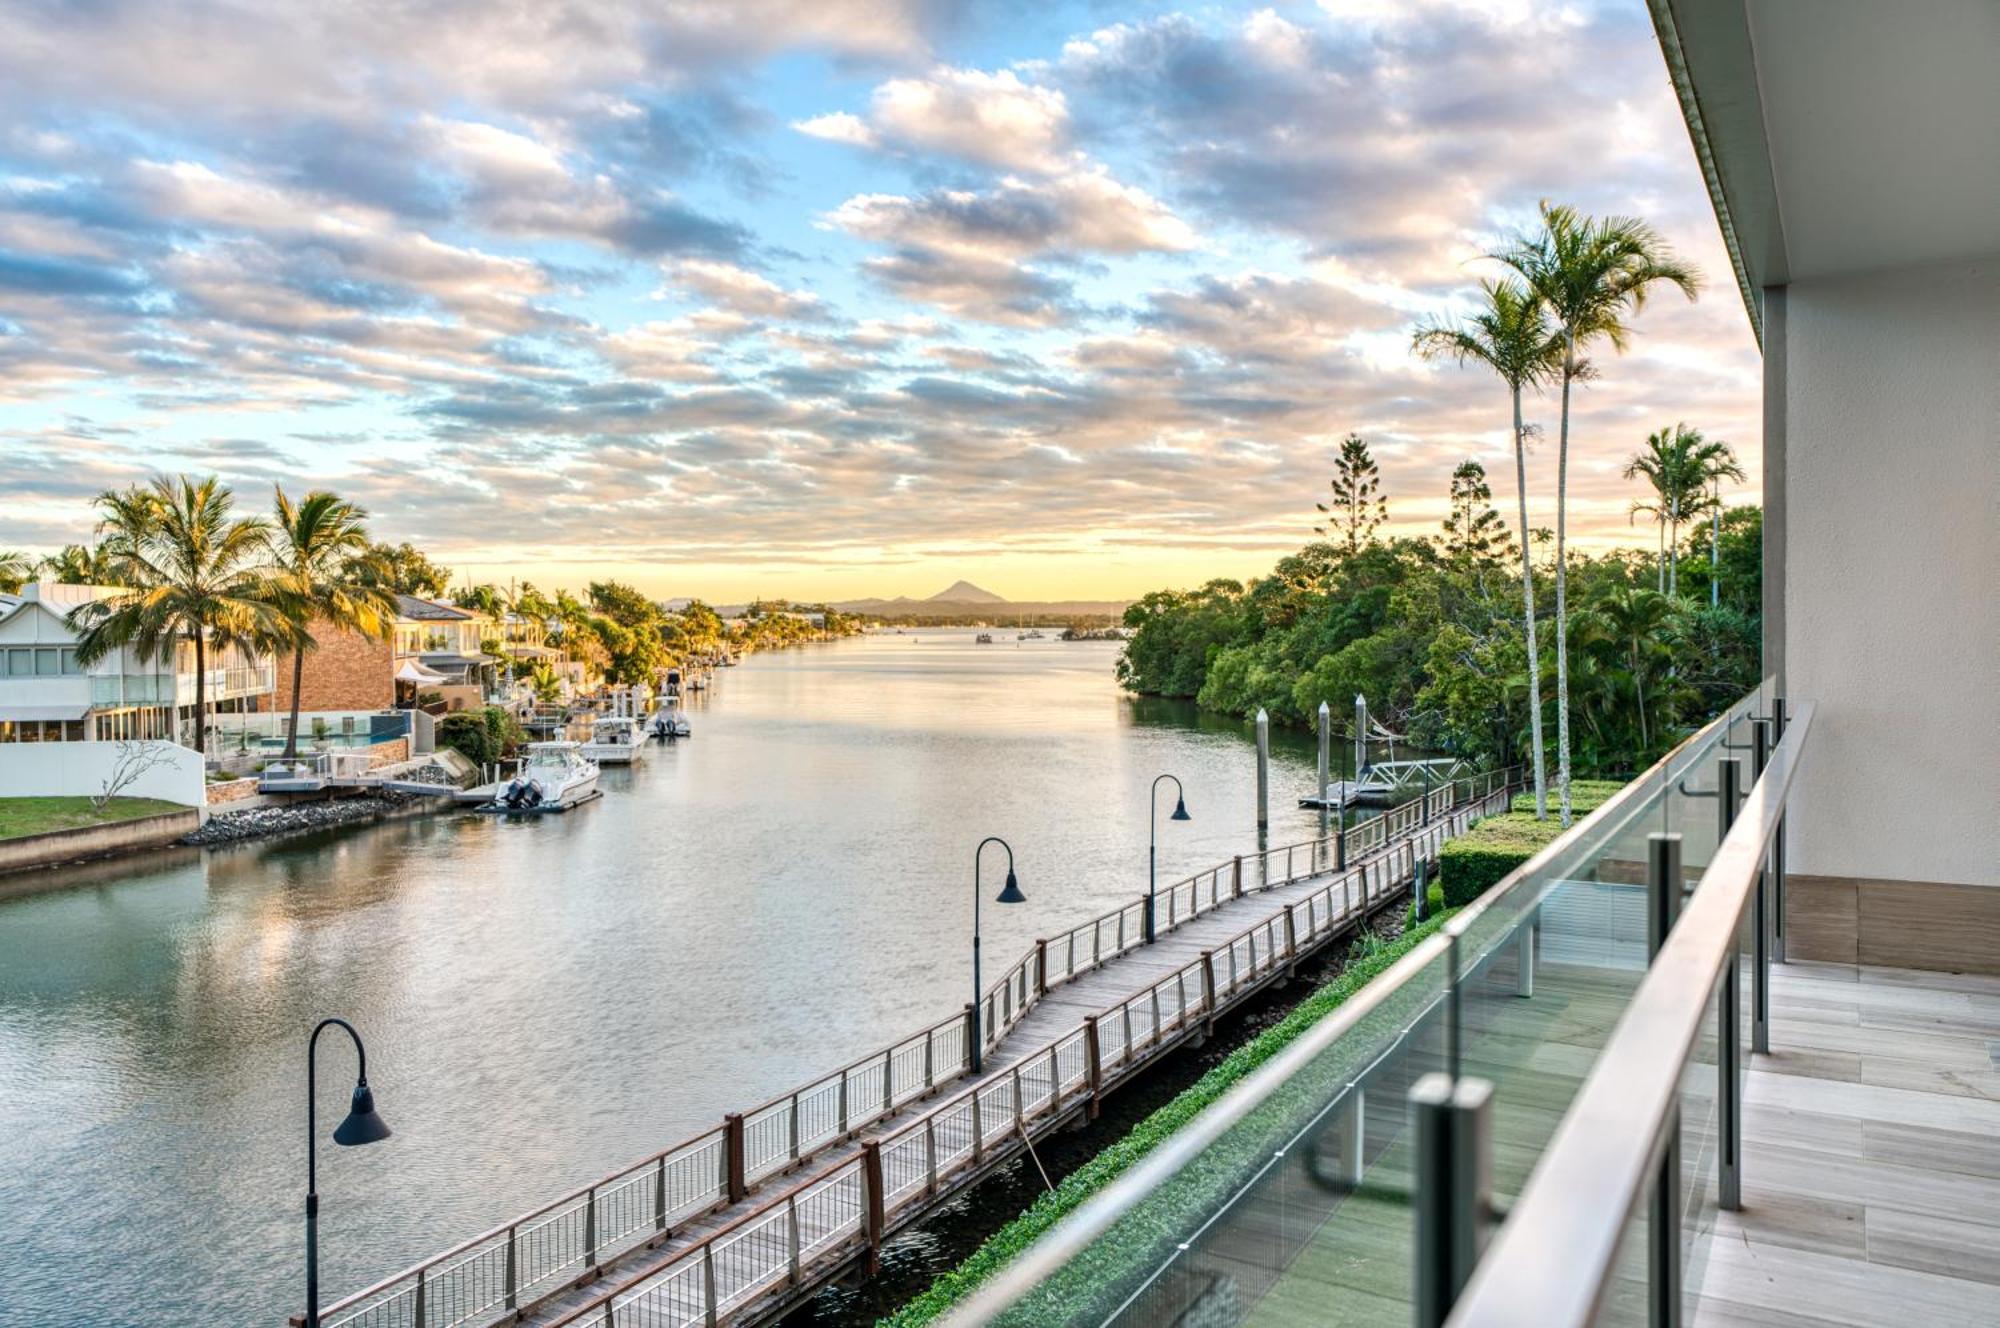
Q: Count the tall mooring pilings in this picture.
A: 3